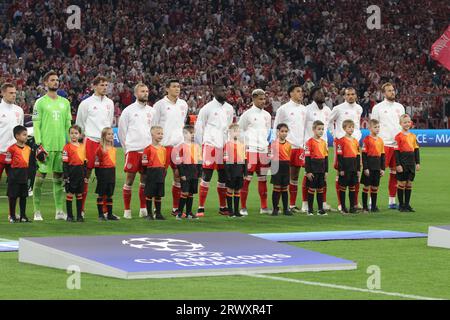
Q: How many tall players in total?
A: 11